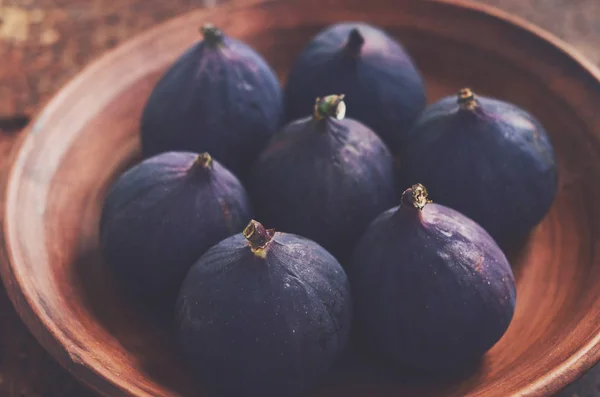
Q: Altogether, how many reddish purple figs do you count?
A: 7